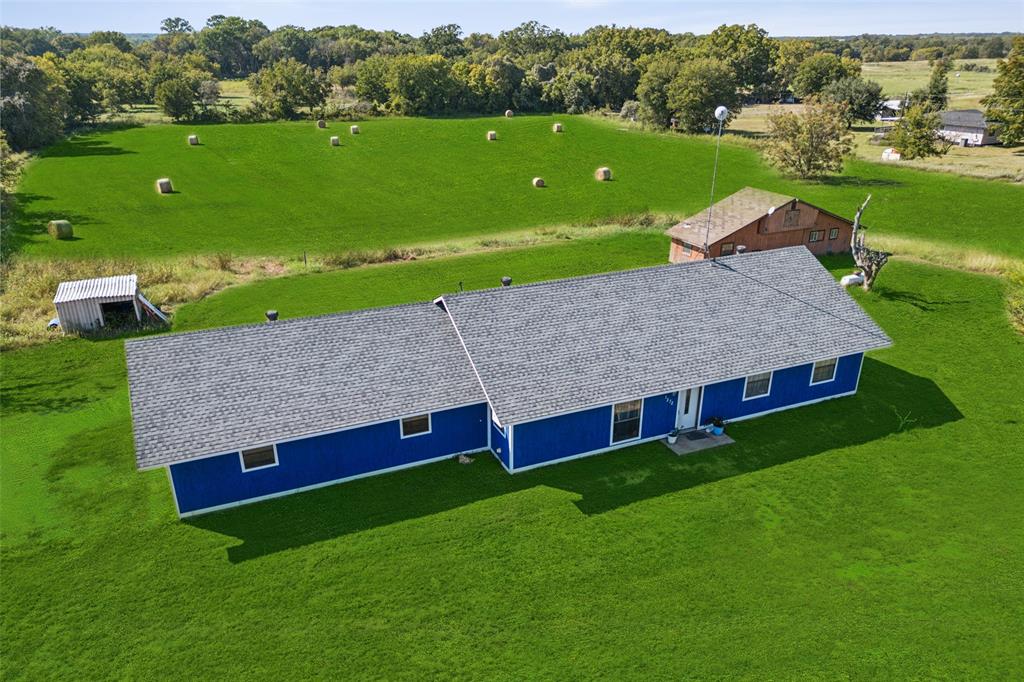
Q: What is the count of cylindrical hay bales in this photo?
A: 11